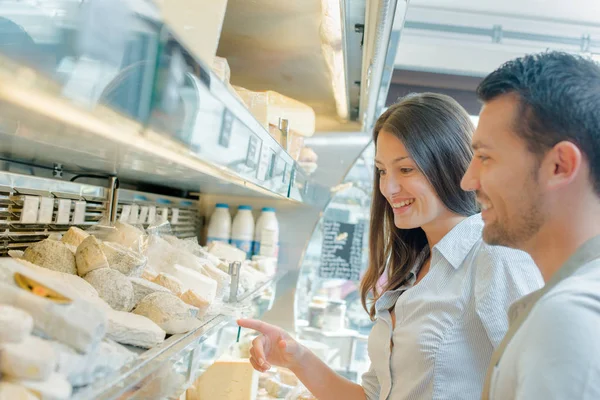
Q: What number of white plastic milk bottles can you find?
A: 3